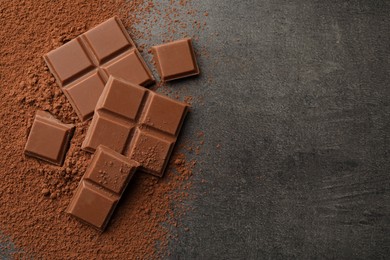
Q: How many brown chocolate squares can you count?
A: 12